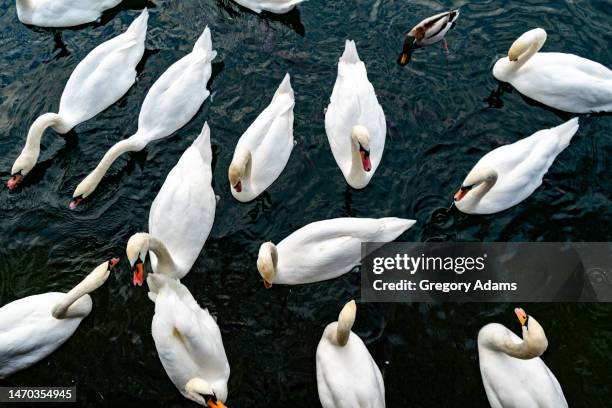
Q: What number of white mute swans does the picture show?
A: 14